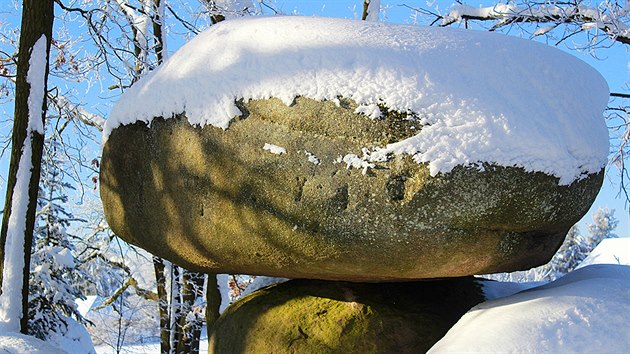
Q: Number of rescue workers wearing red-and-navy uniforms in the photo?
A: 0